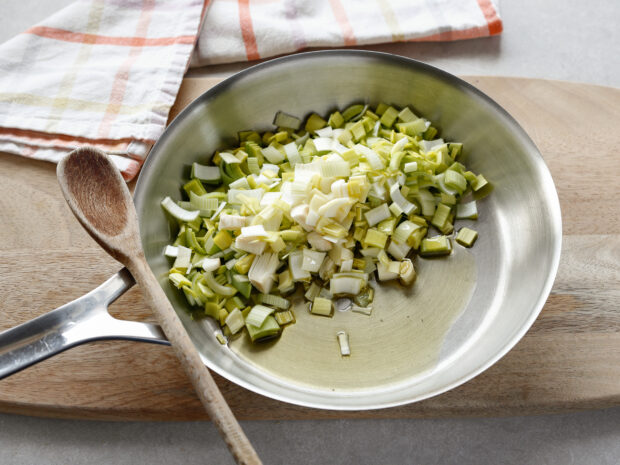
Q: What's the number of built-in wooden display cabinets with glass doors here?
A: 0